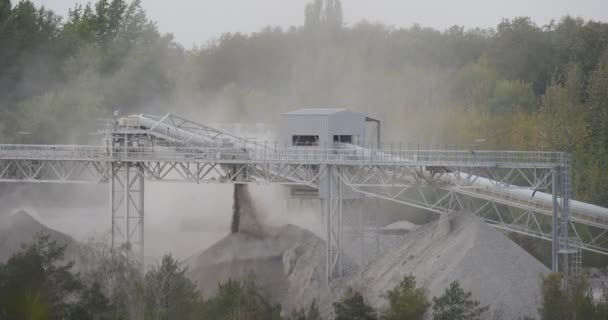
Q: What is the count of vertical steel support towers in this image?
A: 3